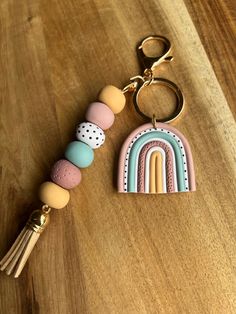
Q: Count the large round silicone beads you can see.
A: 6